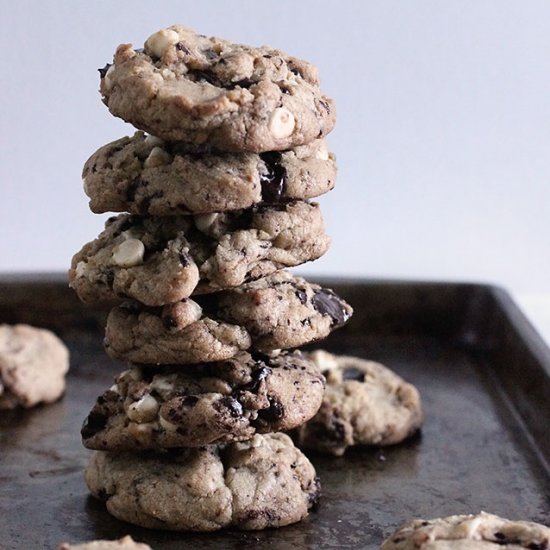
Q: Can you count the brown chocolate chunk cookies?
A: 10